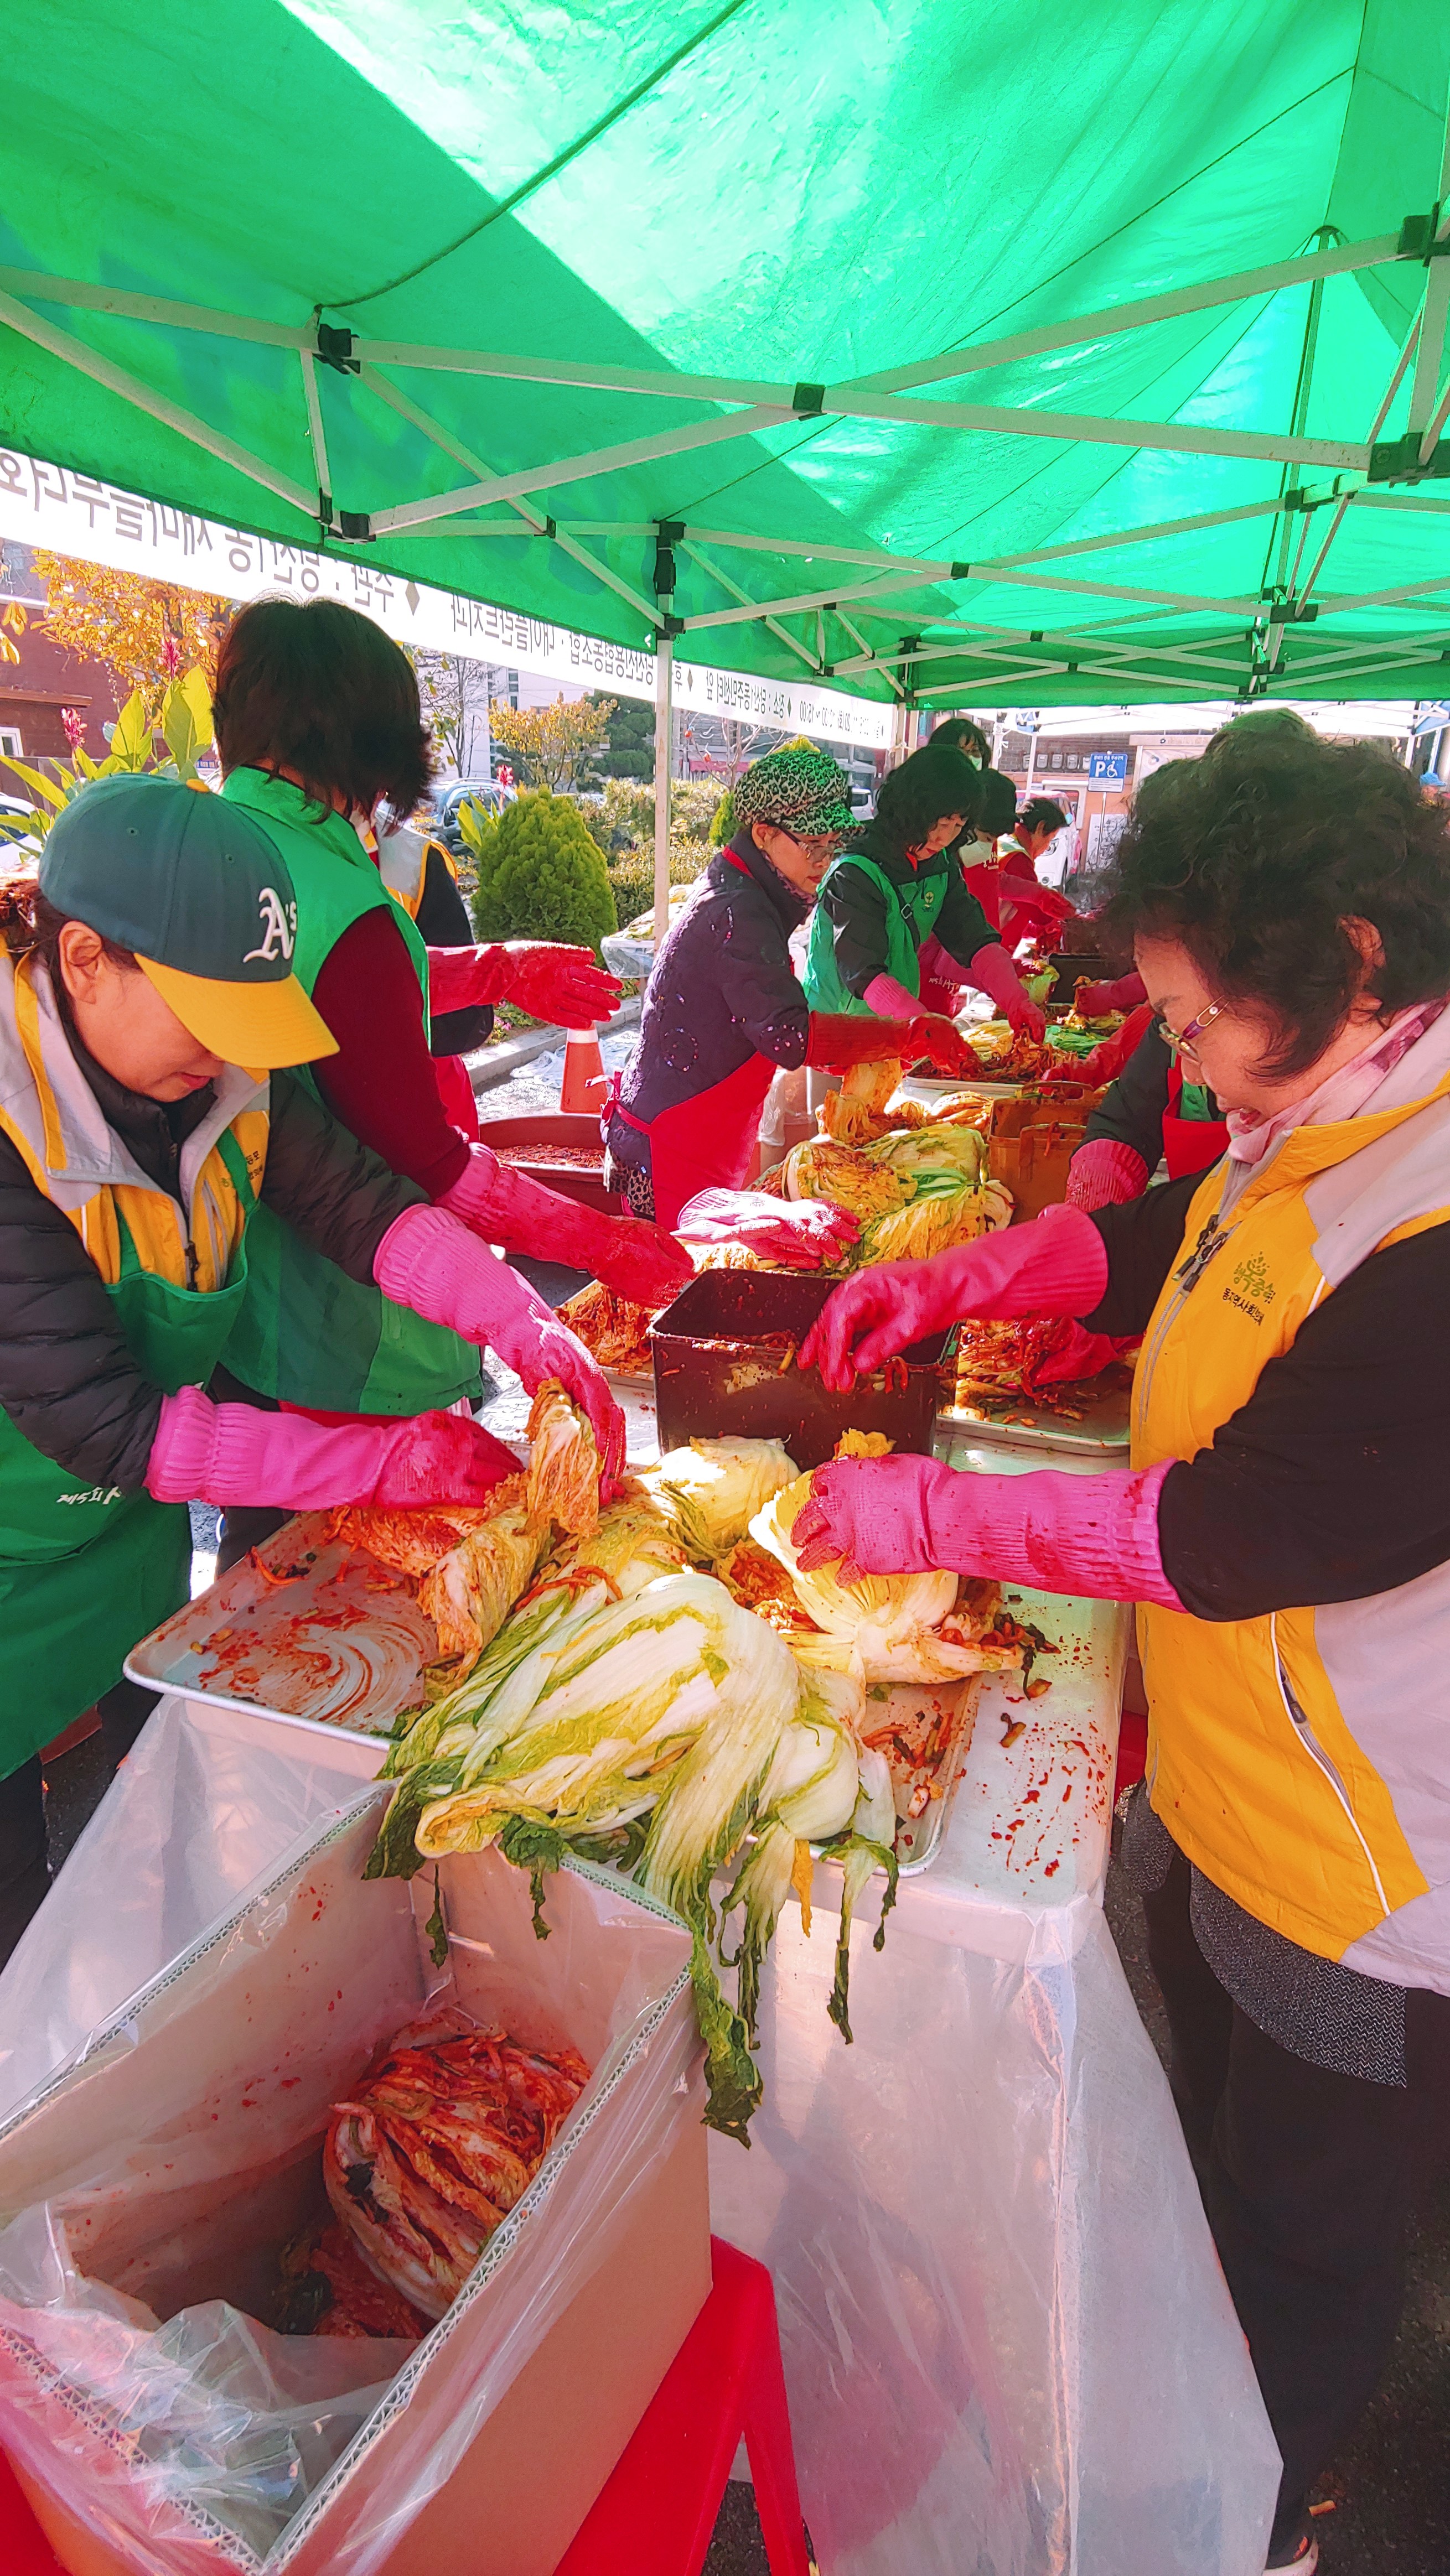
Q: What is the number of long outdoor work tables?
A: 1